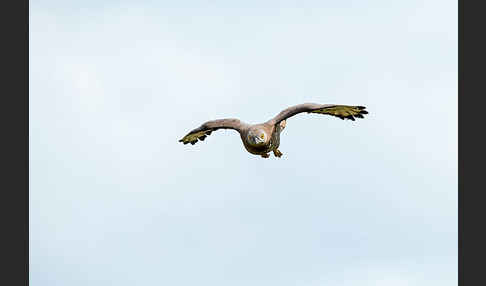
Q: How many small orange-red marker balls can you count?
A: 0